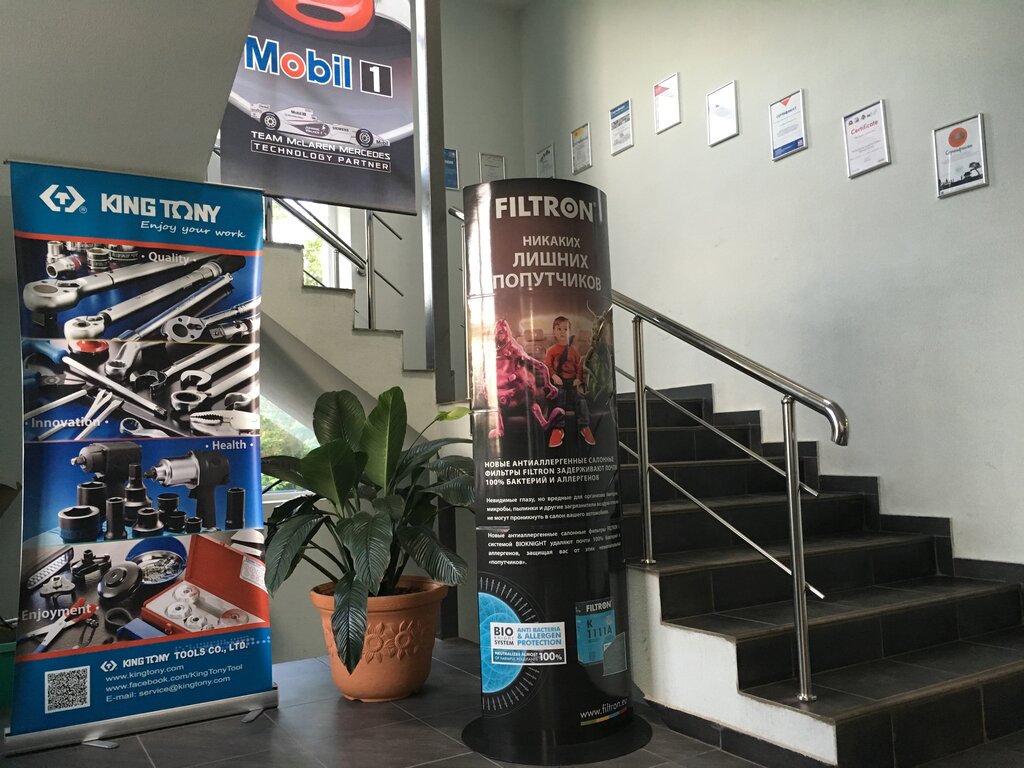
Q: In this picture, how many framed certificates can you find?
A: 10